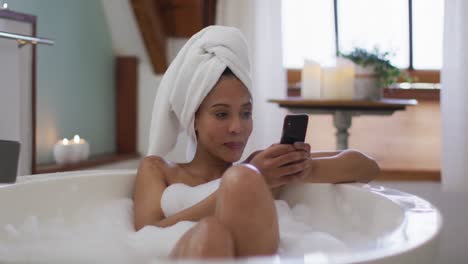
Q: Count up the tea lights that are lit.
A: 2